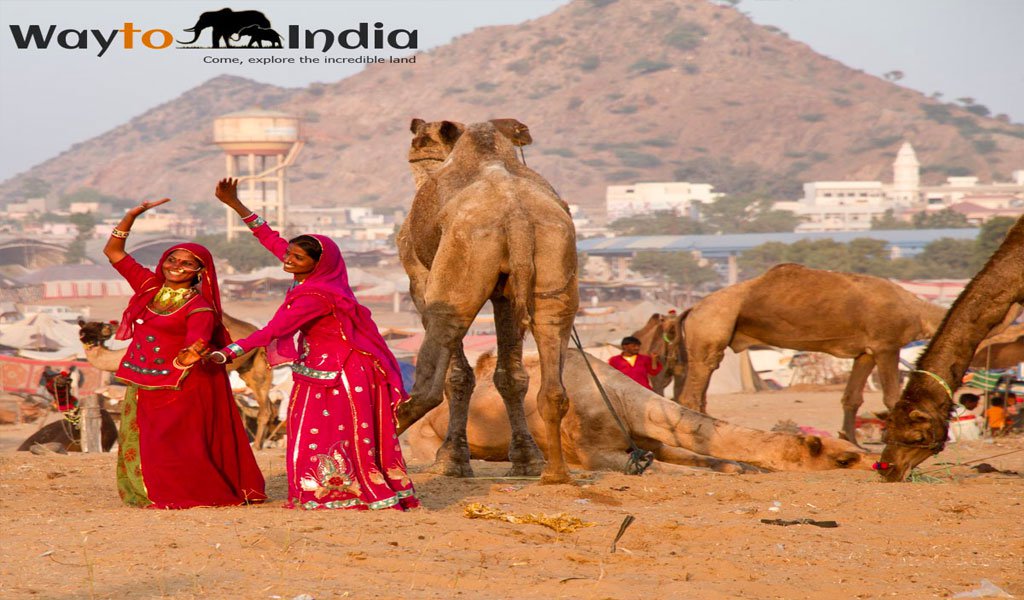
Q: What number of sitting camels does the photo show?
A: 2